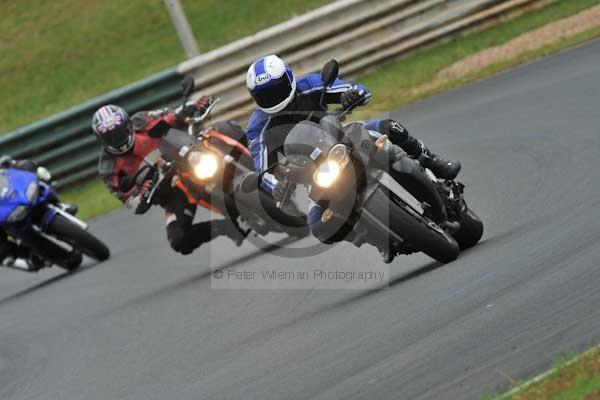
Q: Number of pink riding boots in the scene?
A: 0